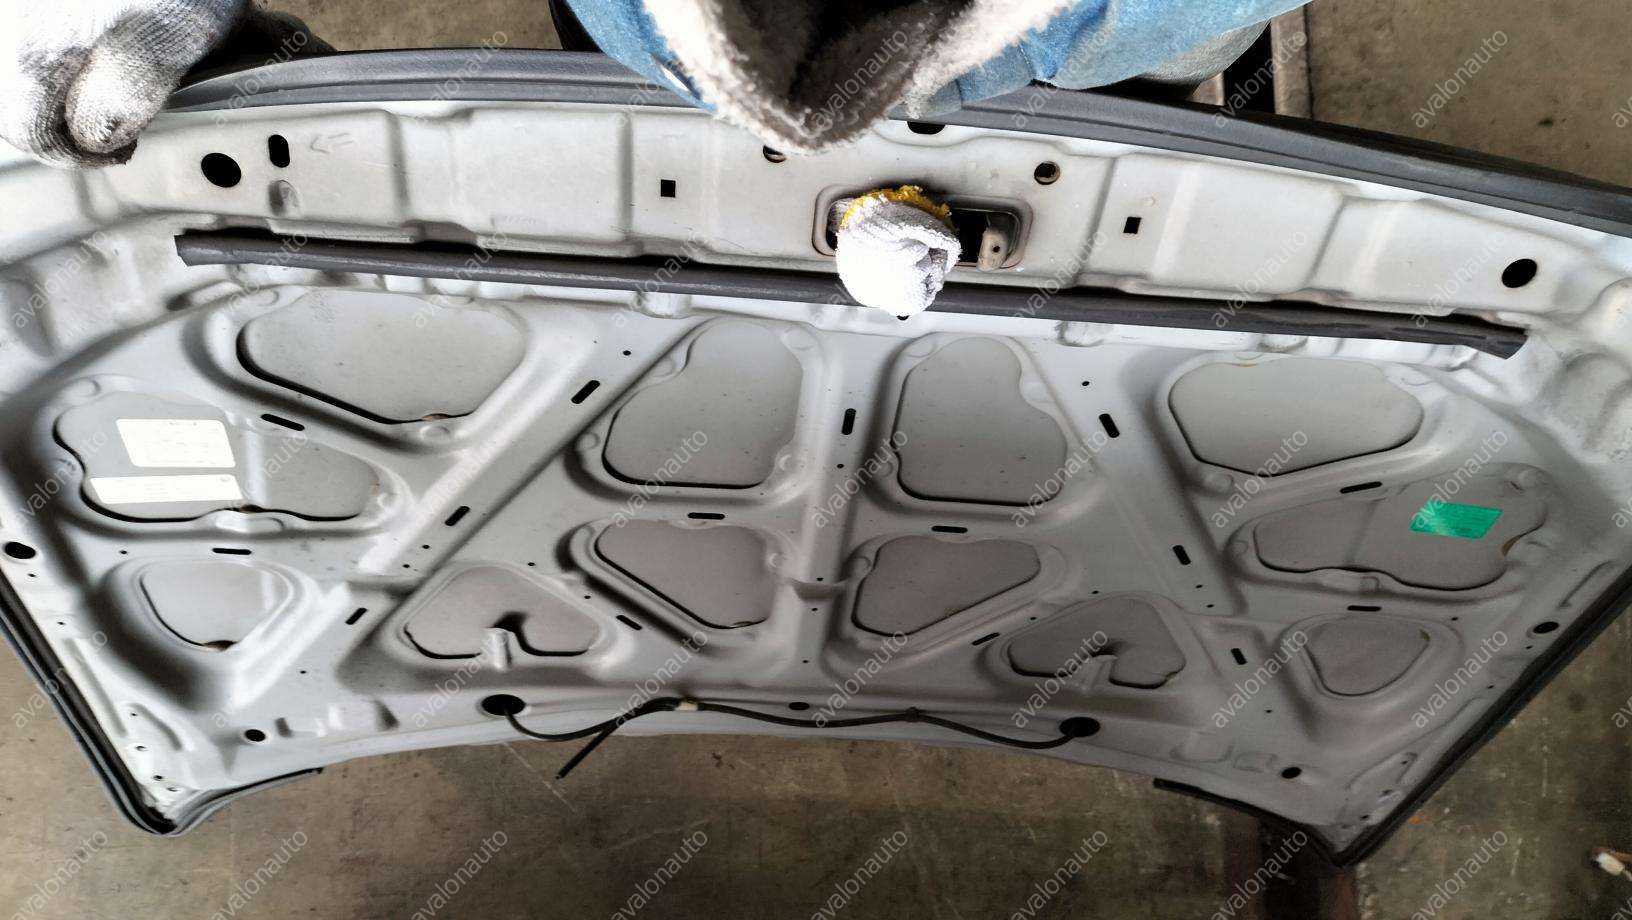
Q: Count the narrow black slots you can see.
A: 15